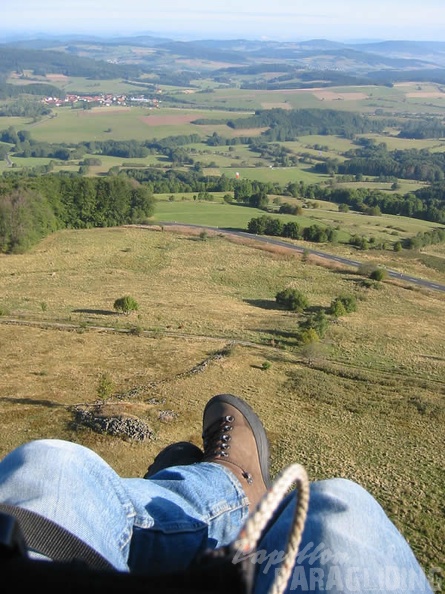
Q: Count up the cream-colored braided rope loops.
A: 1